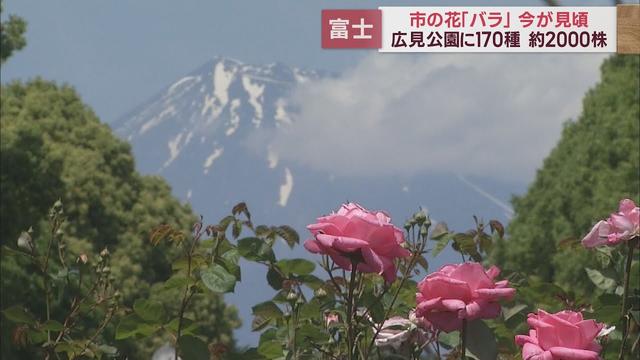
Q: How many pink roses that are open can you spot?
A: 4